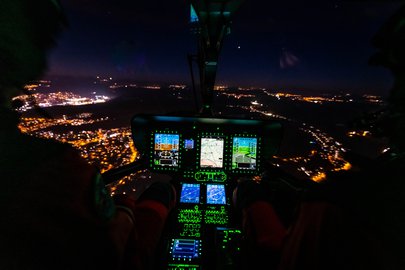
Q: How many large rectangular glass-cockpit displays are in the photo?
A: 3